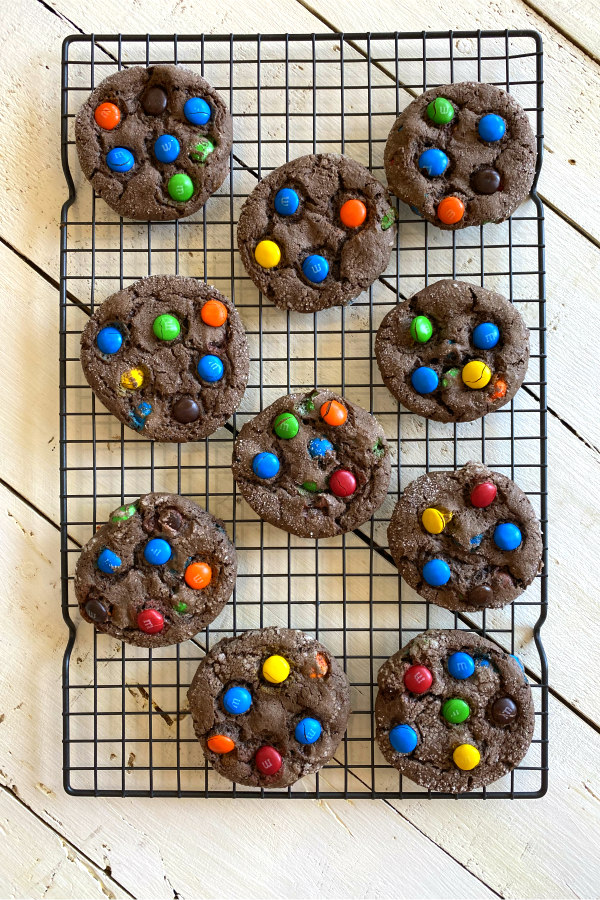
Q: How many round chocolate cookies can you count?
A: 10